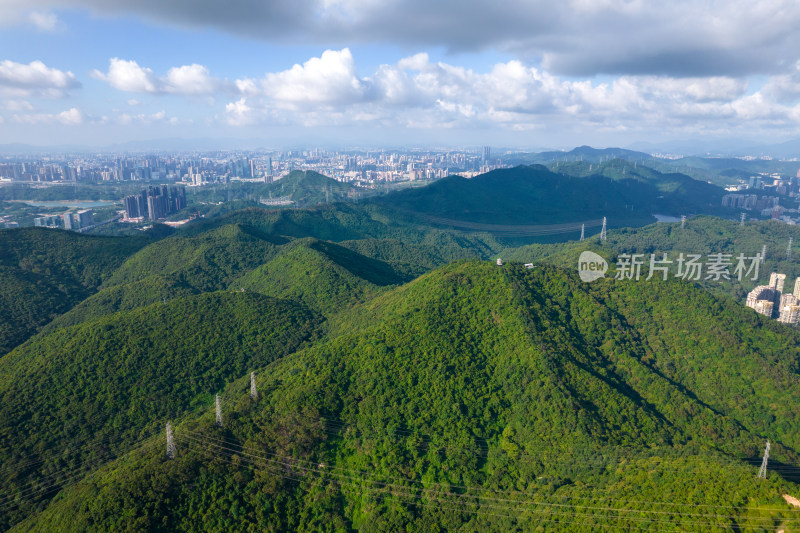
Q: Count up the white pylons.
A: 10